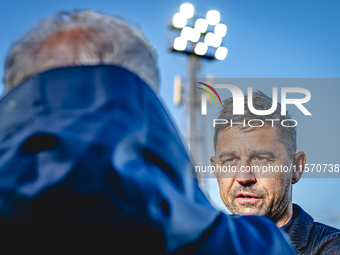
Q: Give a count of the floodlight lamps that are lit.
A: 12